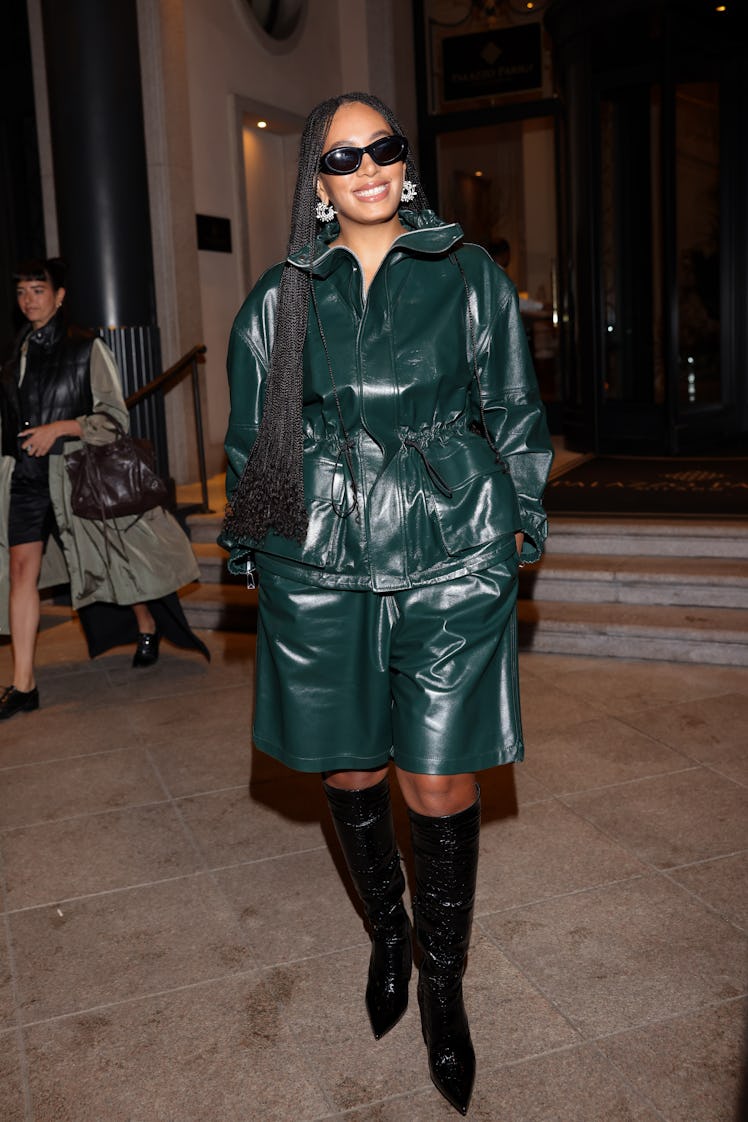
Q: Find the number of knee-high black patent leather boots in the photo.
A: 2